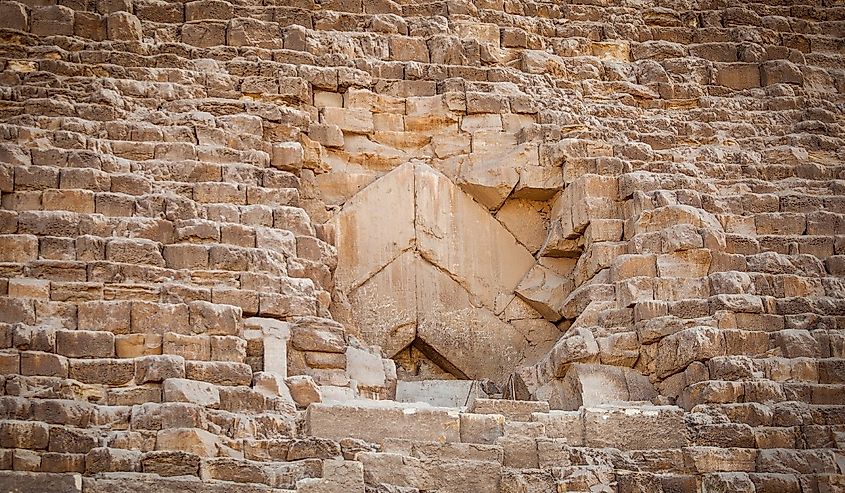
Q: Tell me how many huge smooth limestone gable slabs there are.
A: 4